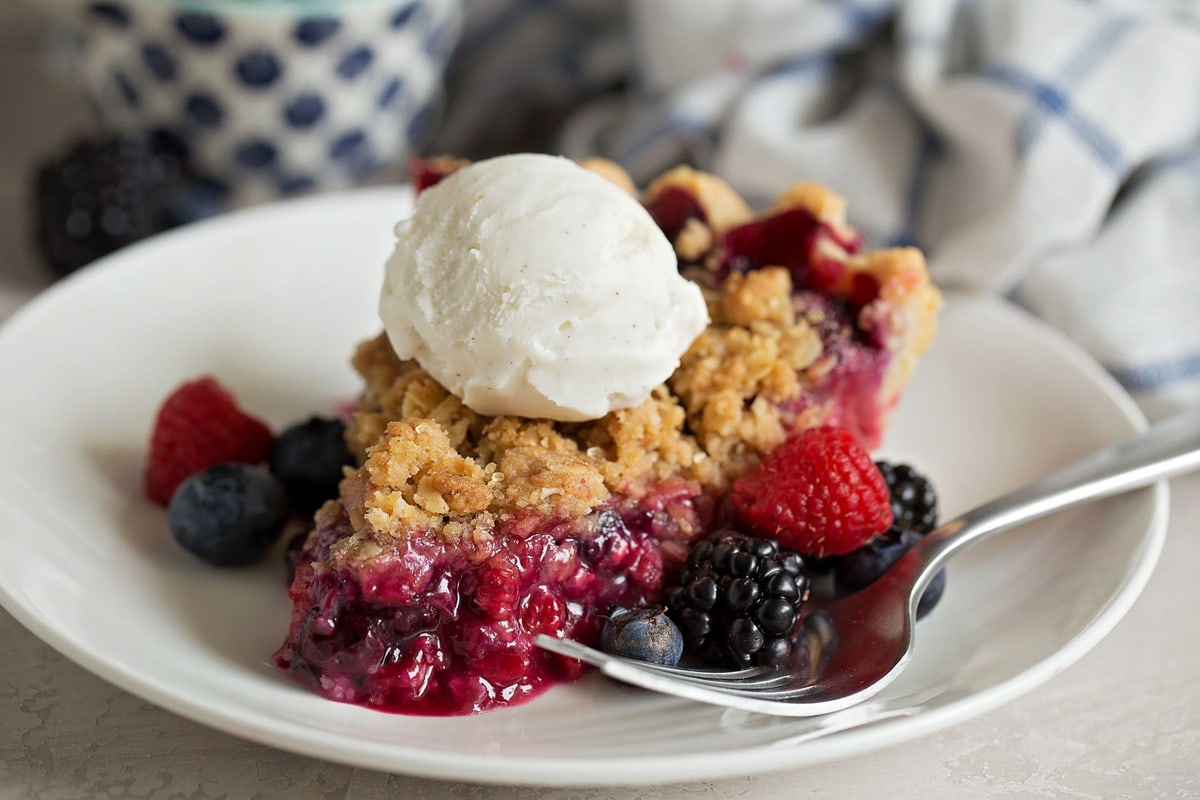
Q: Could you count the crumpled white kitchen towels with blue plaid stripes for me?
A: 1